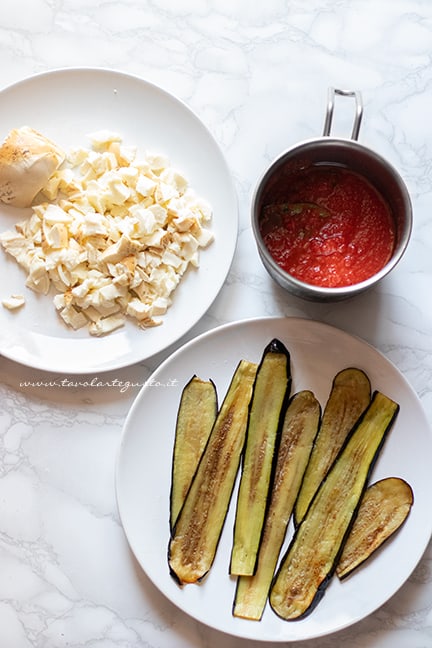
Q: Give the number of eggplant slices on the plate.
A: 7